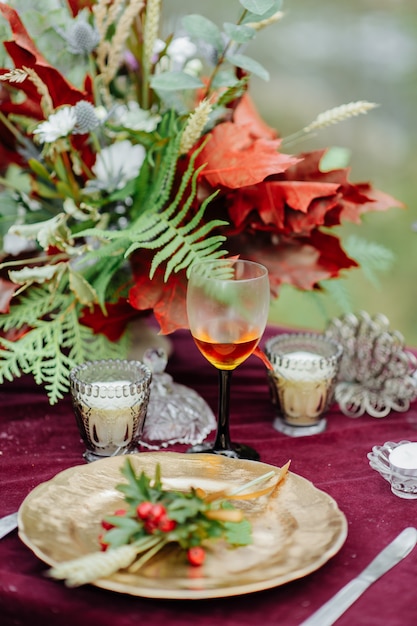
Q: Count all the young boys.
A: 0